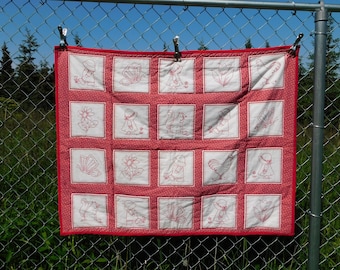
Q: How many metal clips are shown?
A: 3